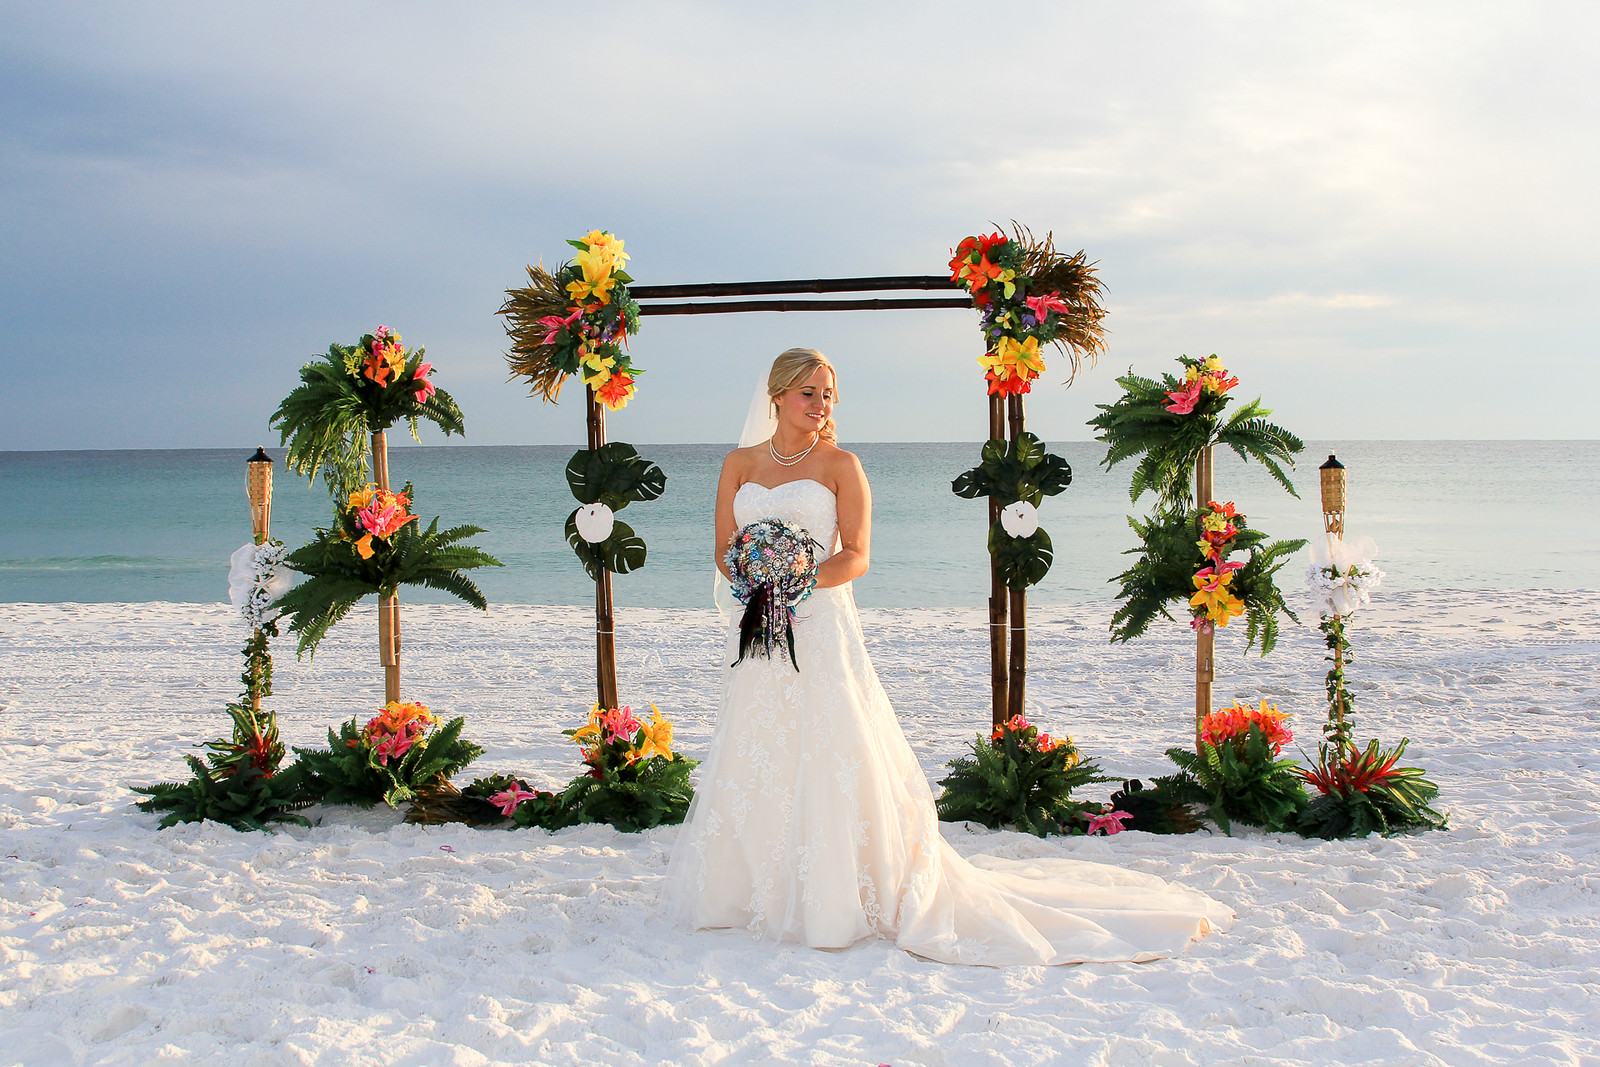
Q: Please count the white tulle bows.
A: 2